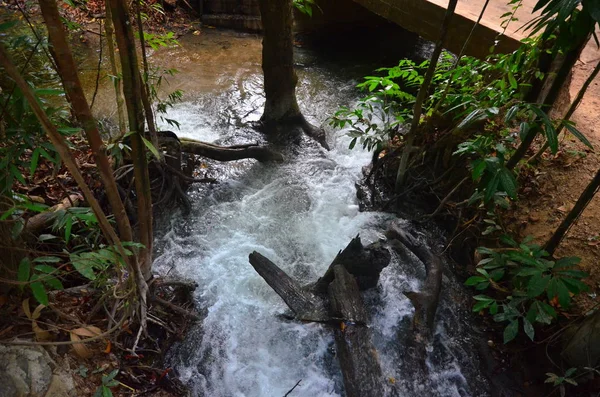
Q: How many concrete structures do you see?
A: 1